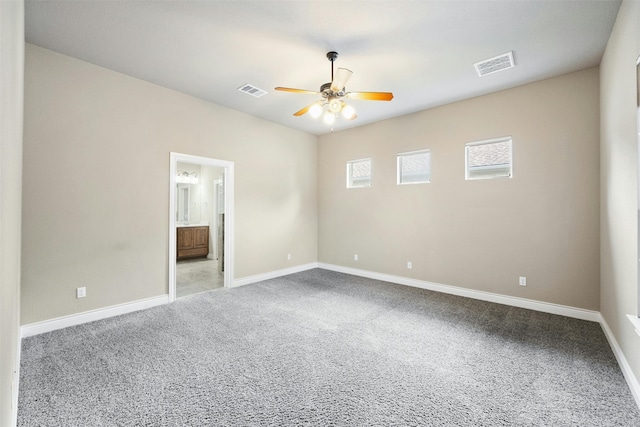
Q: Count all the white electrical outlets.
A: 5